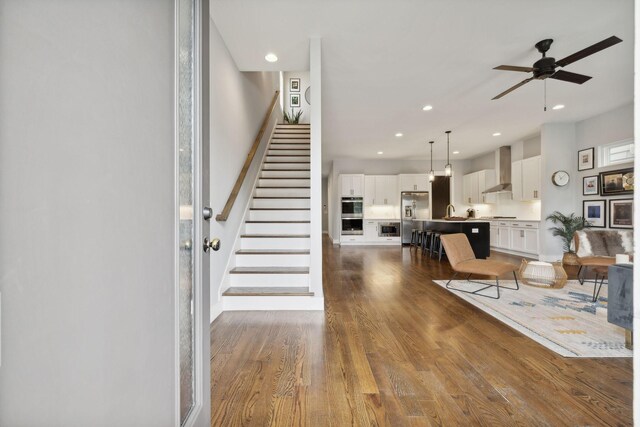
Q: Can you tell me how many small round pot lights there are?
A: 7